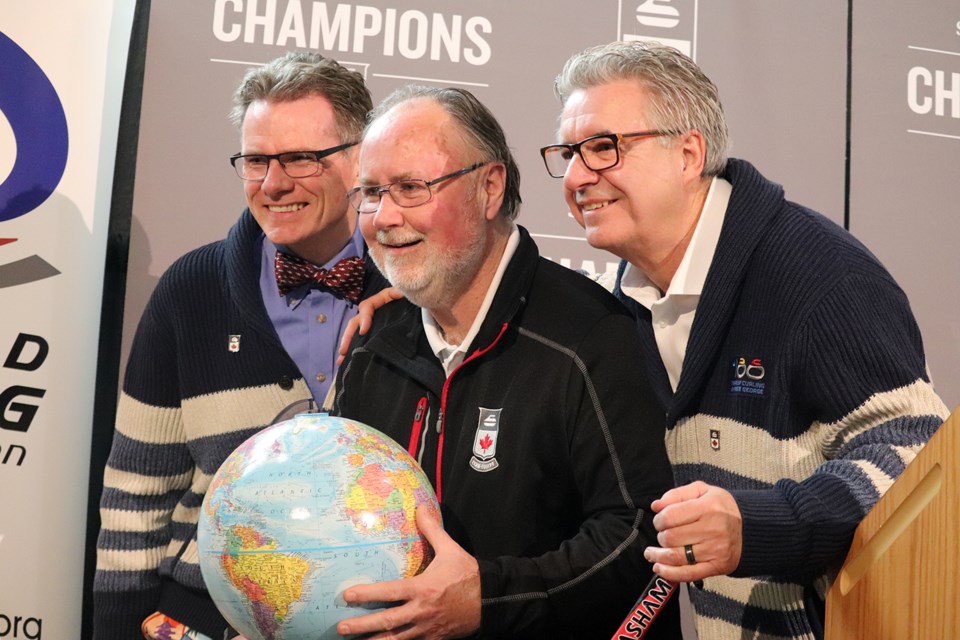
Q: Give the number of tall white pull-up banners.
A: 1